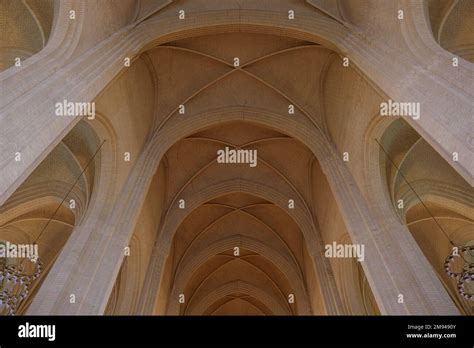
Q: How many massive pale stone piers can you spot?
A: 4